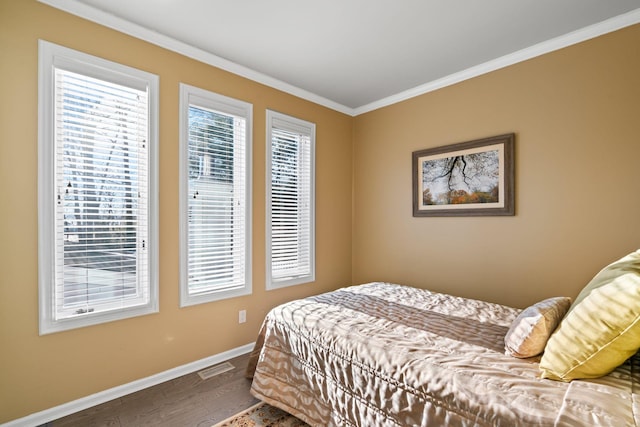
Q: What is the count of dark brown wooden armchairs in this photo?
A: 0